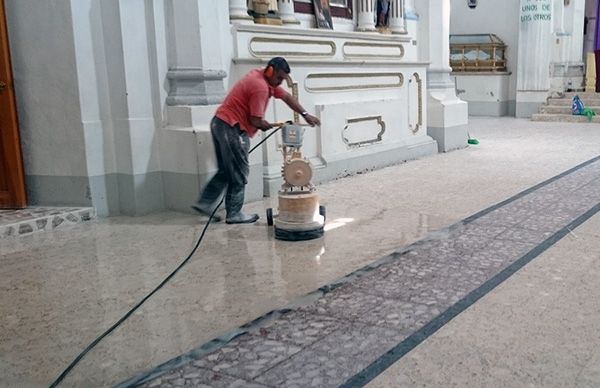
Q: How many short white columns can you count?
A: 4